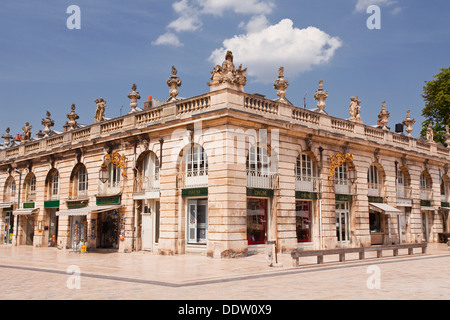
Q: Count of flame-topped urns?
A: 10